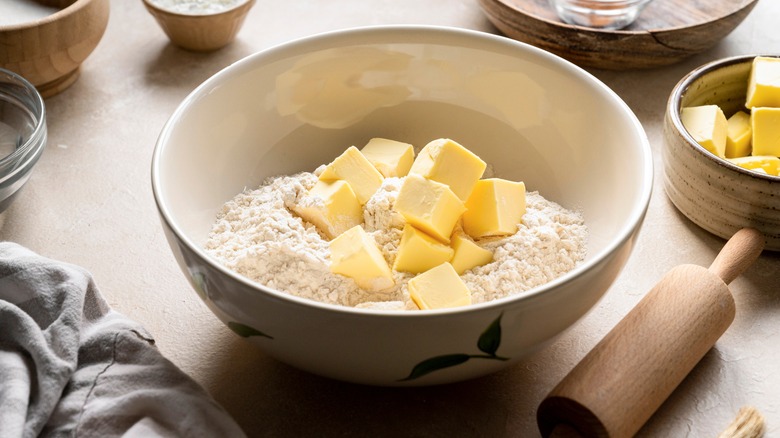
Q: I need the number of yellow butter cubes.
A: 15